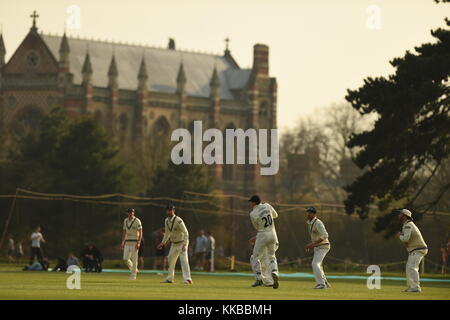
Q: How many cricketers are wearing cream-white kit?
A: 5